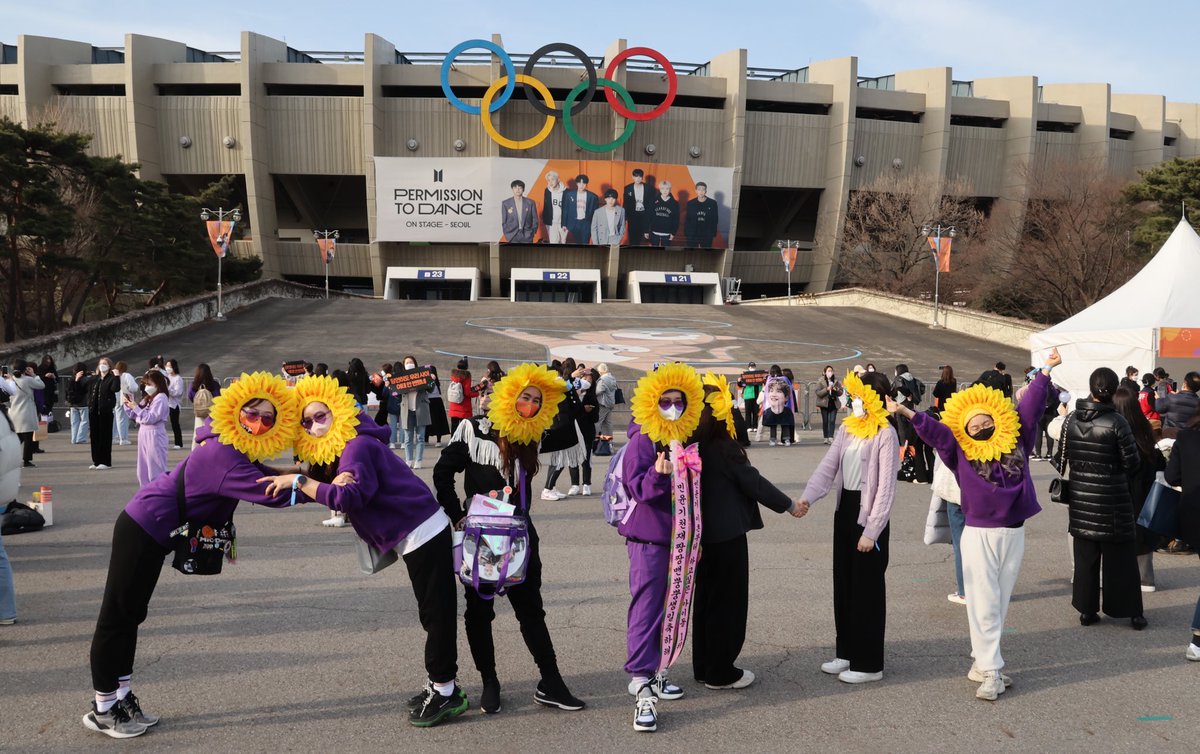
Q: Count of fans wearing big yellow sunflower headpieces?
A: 7